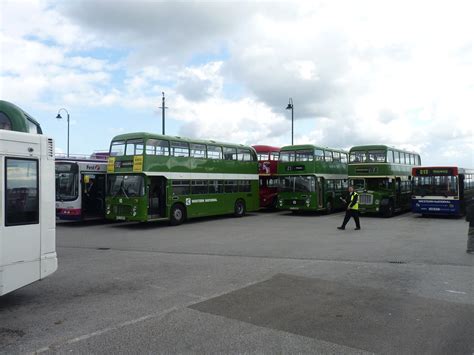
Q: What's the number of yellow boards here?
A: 2